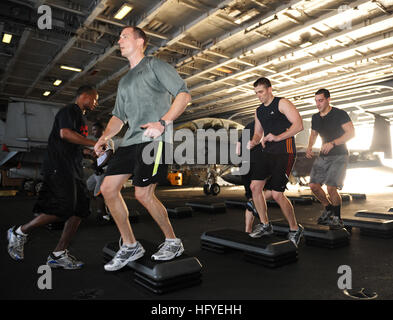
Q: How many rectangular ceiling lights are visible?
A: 5